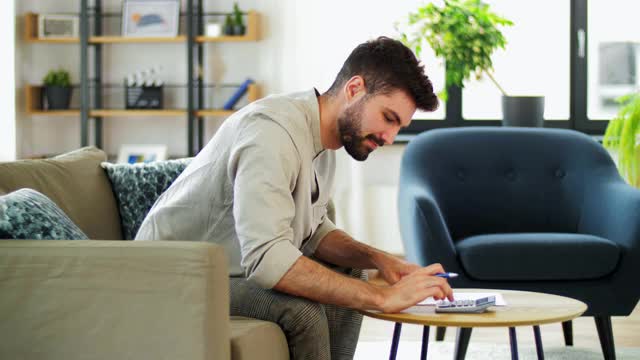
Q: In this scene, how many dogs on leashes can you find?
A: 0